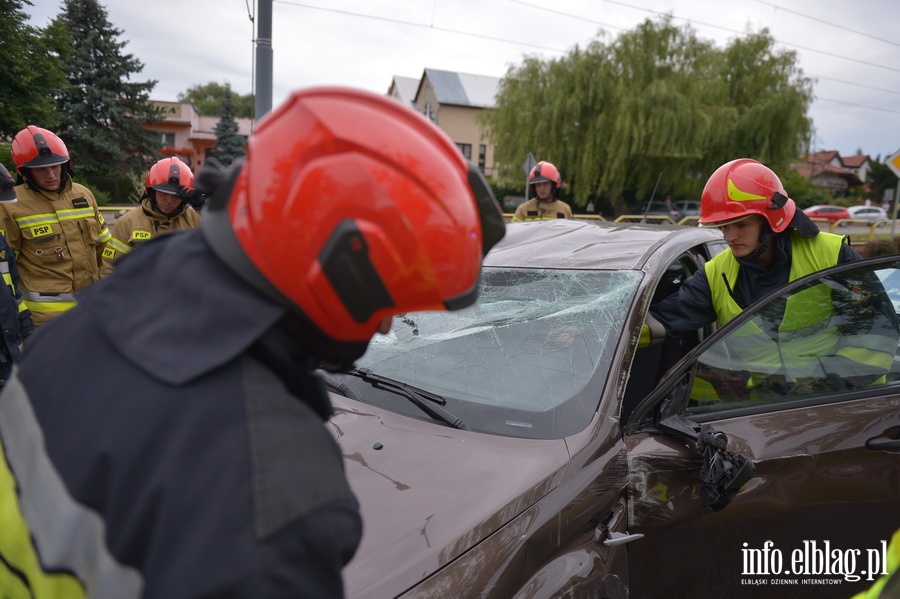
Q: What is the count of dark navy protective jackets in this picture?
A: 3